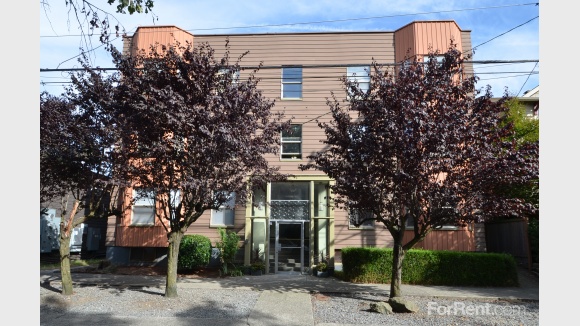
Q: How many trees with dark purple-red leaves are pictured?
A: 3